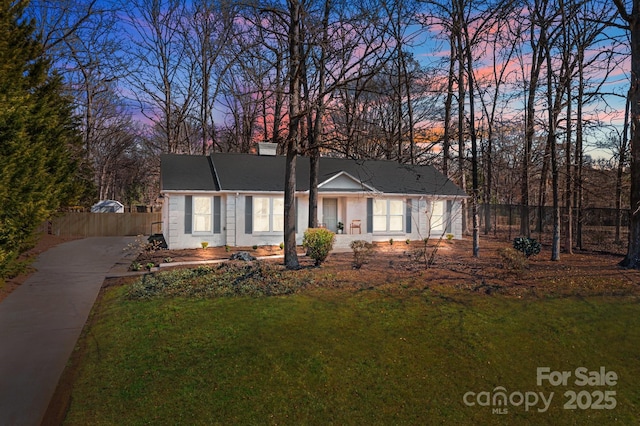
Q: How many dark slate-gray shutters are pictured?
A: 7